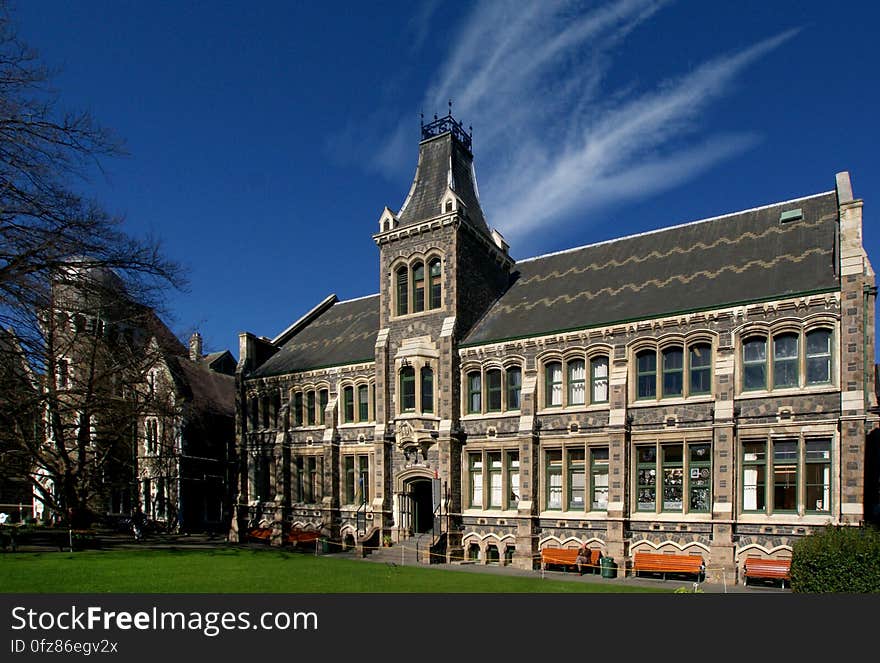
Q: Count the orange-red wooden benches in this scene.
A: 5